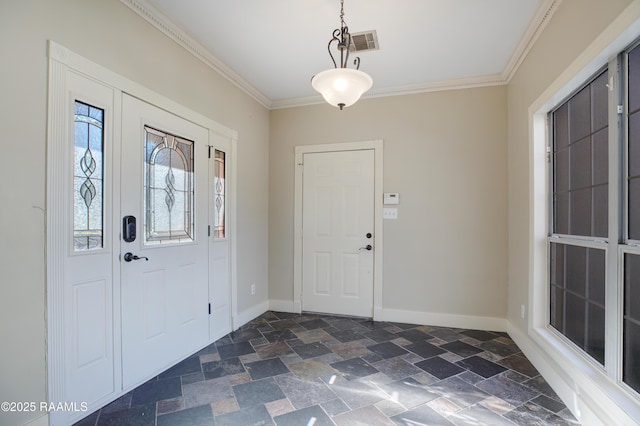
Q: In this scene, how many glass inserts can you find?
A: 3